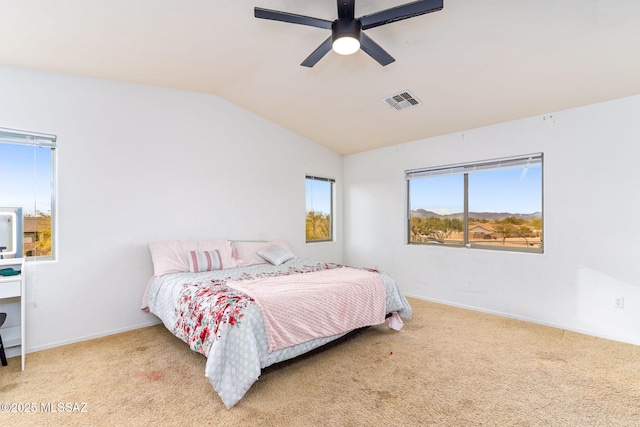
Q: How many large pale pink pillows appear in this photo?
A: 2